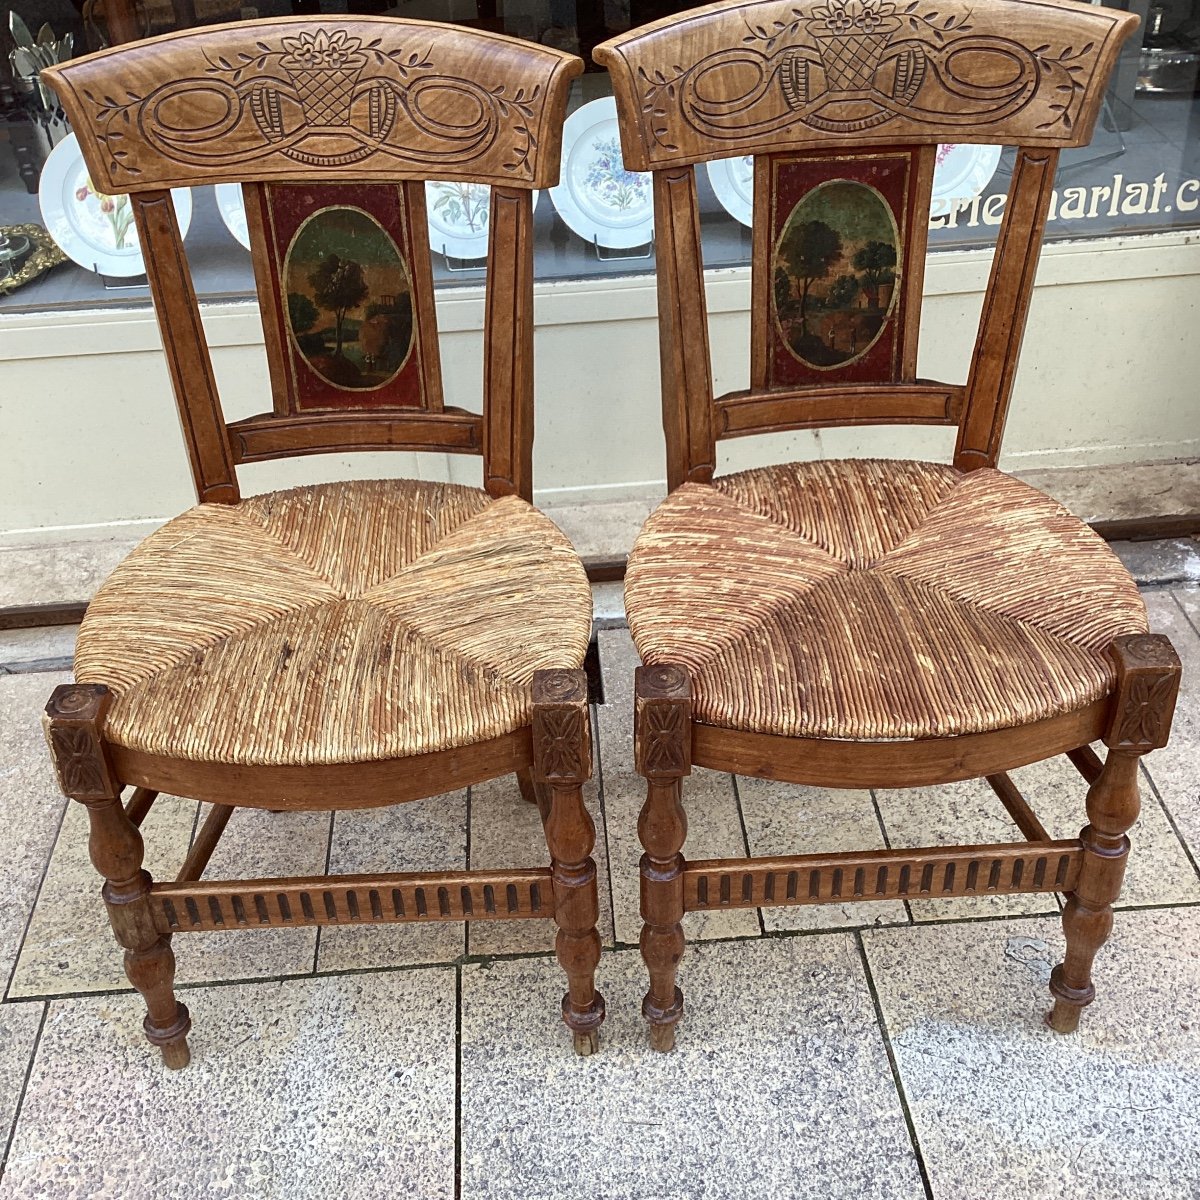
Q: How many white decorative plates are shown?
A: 6